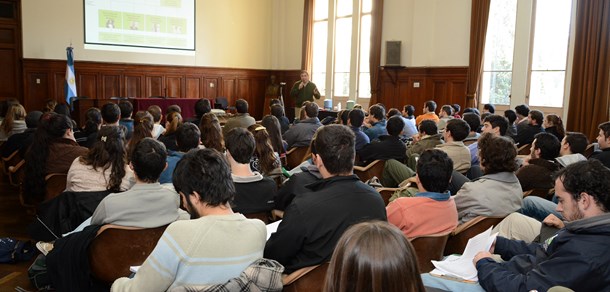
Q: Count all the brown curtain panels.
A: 4